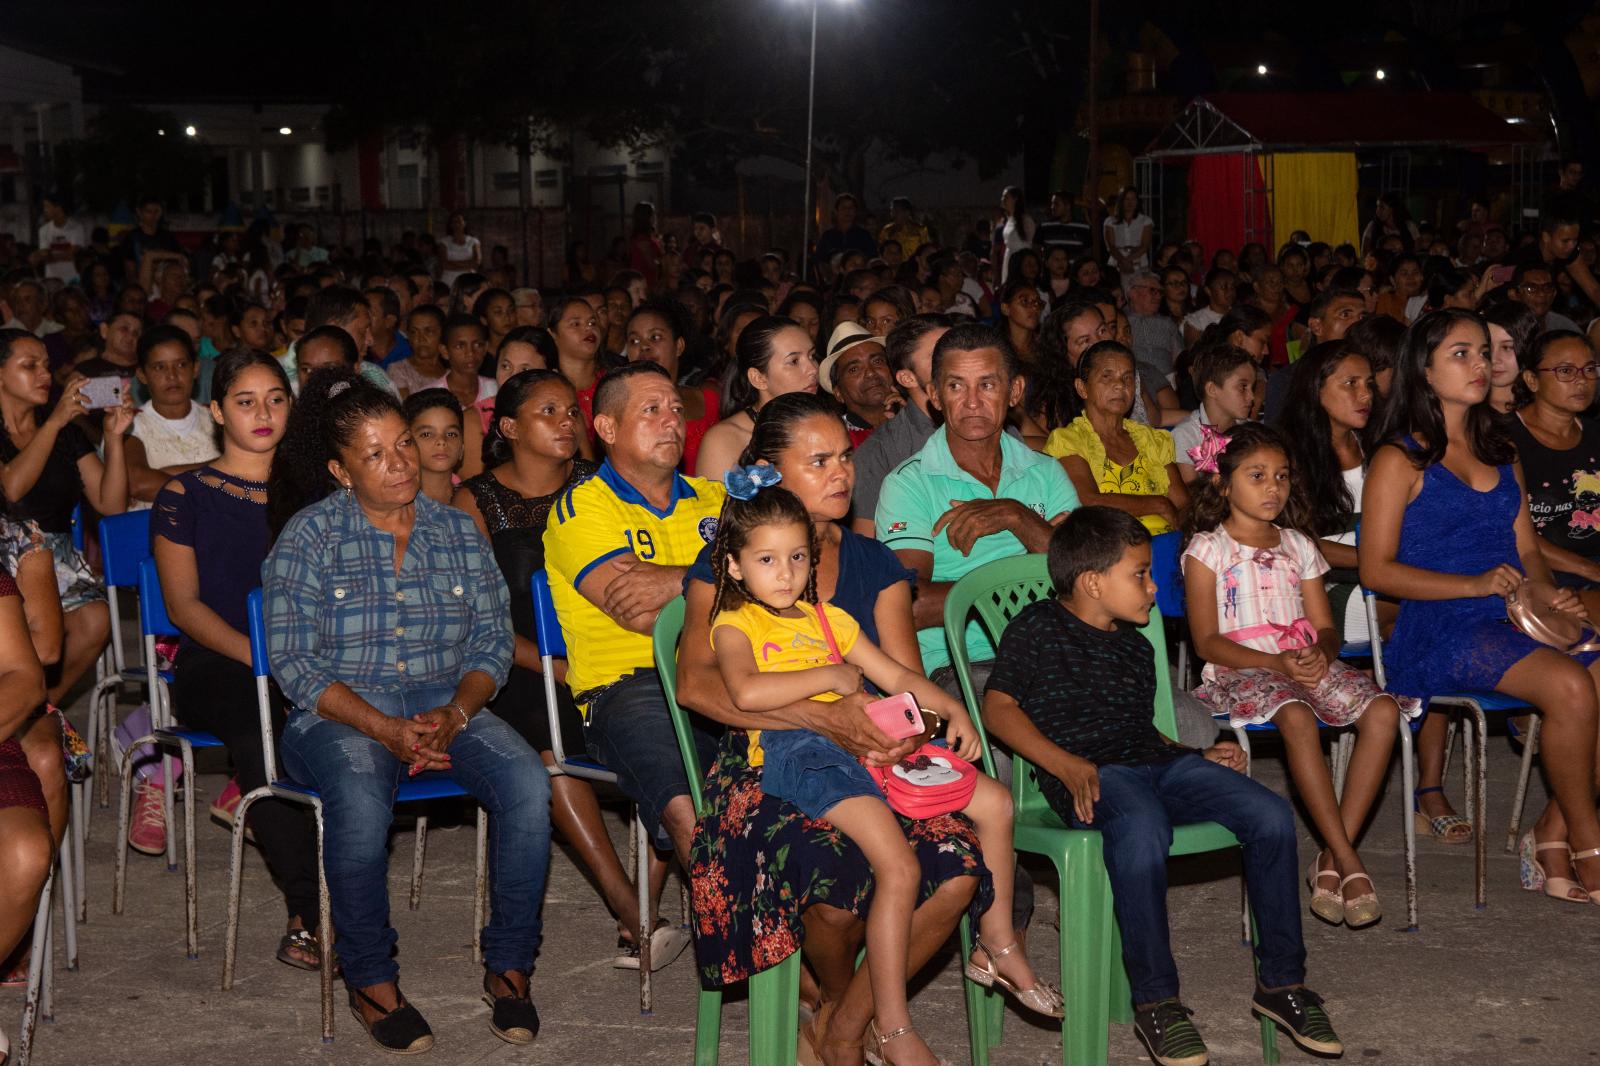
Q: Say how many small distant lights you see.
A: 5